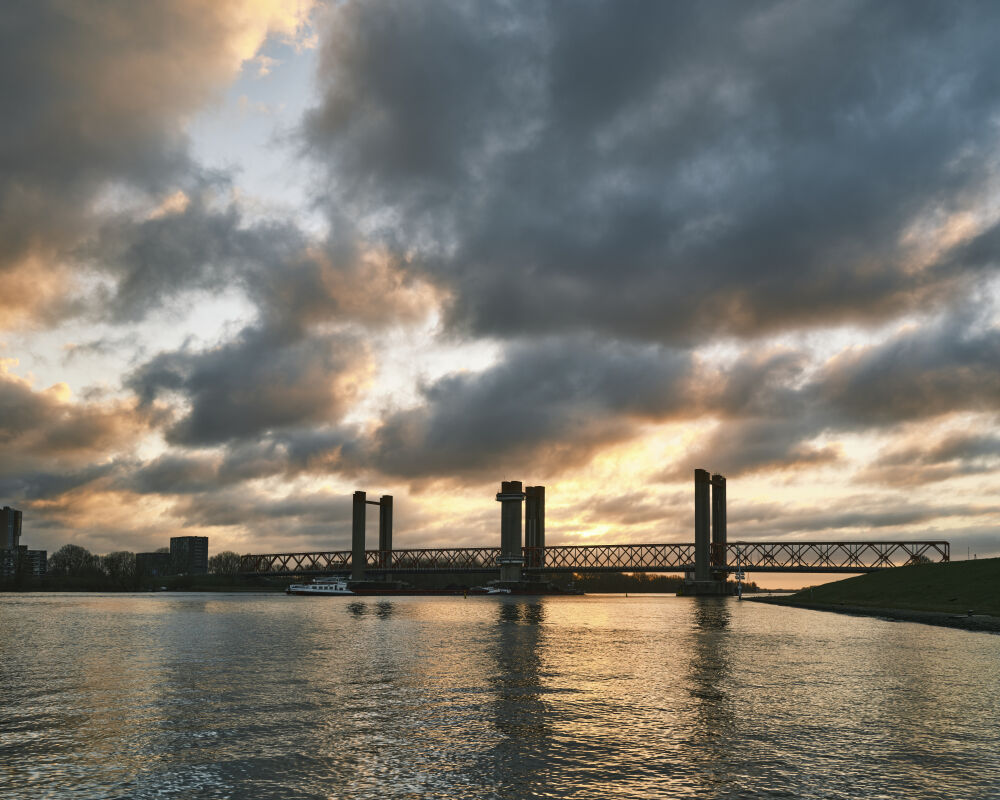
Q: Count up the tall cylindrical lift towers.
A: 6